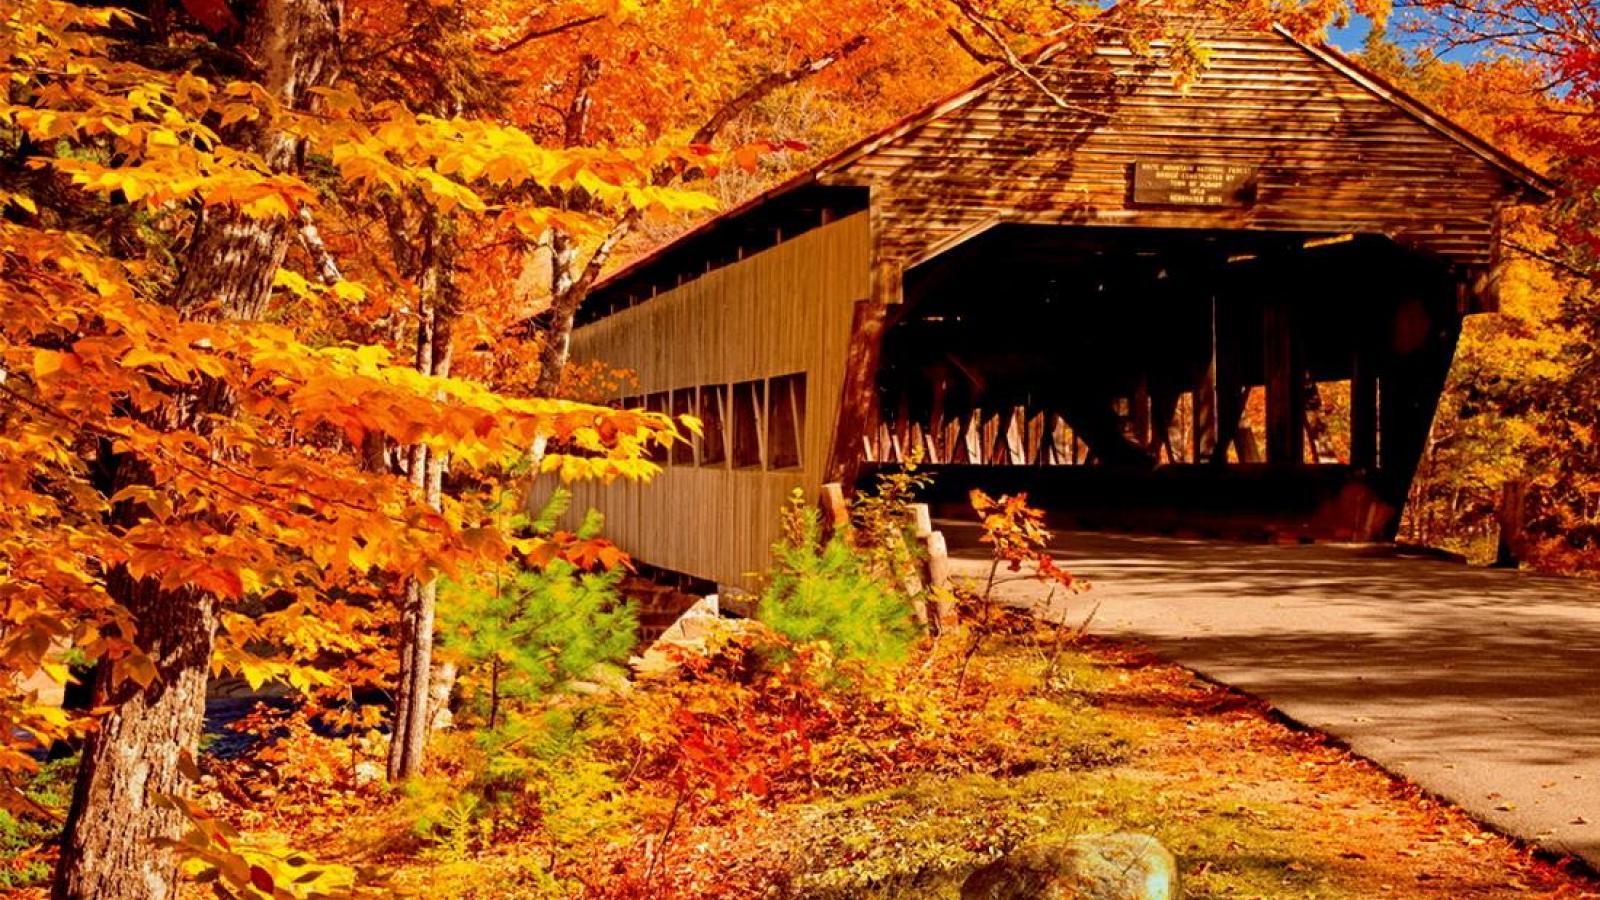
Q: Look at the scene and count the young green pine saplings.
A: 2